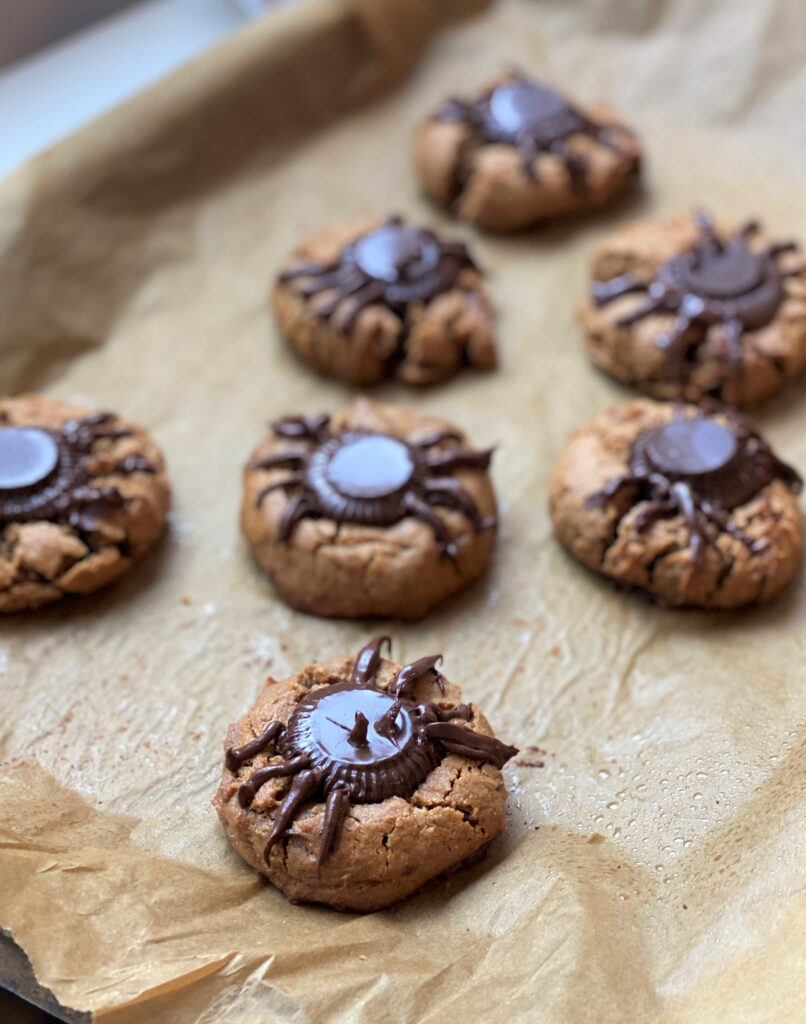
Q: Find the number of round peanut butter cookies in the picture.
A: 7